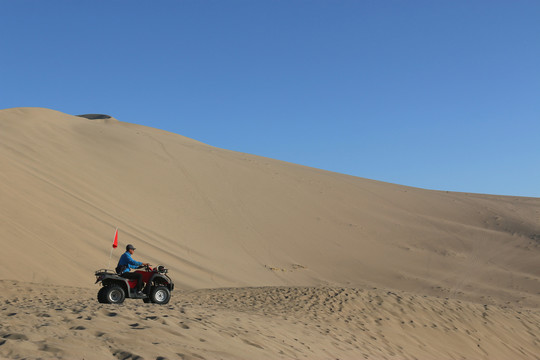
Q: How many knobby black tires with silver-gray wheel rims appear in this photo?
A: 2